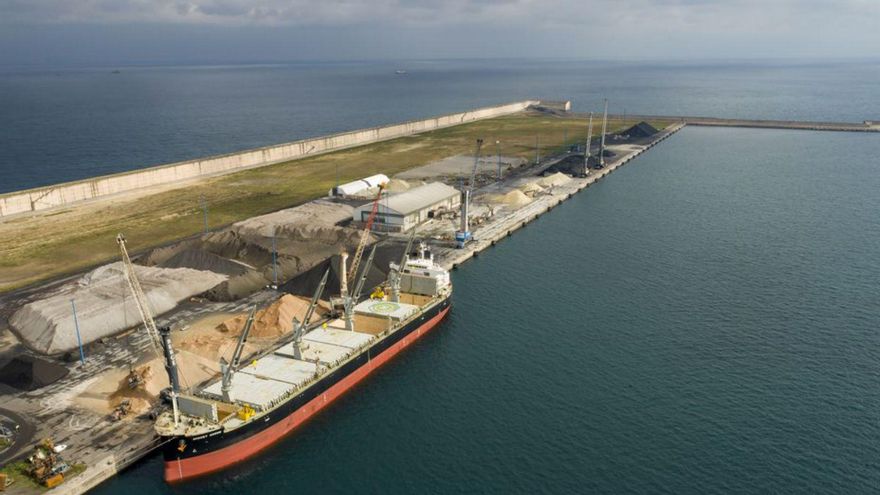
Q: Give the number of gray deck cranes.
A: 4